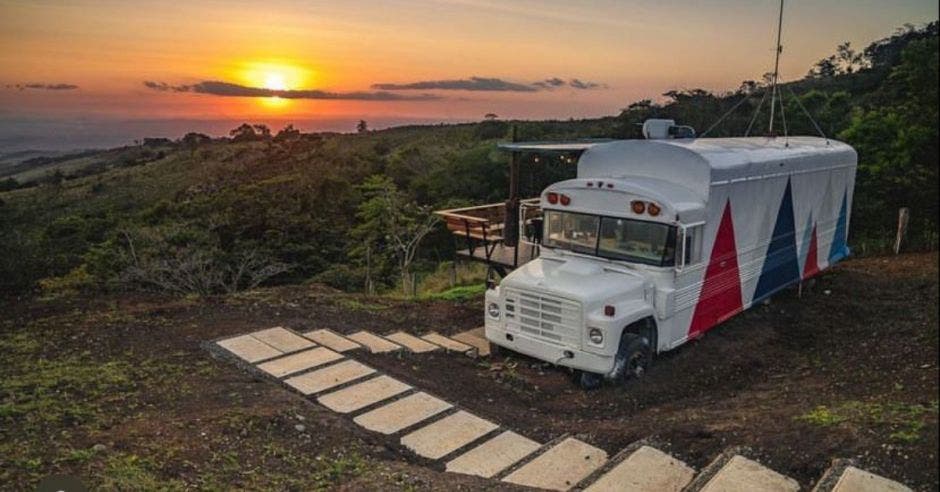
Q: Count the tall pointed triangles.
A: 5